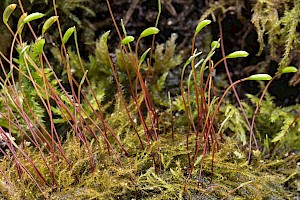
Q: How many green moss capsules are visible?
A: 13